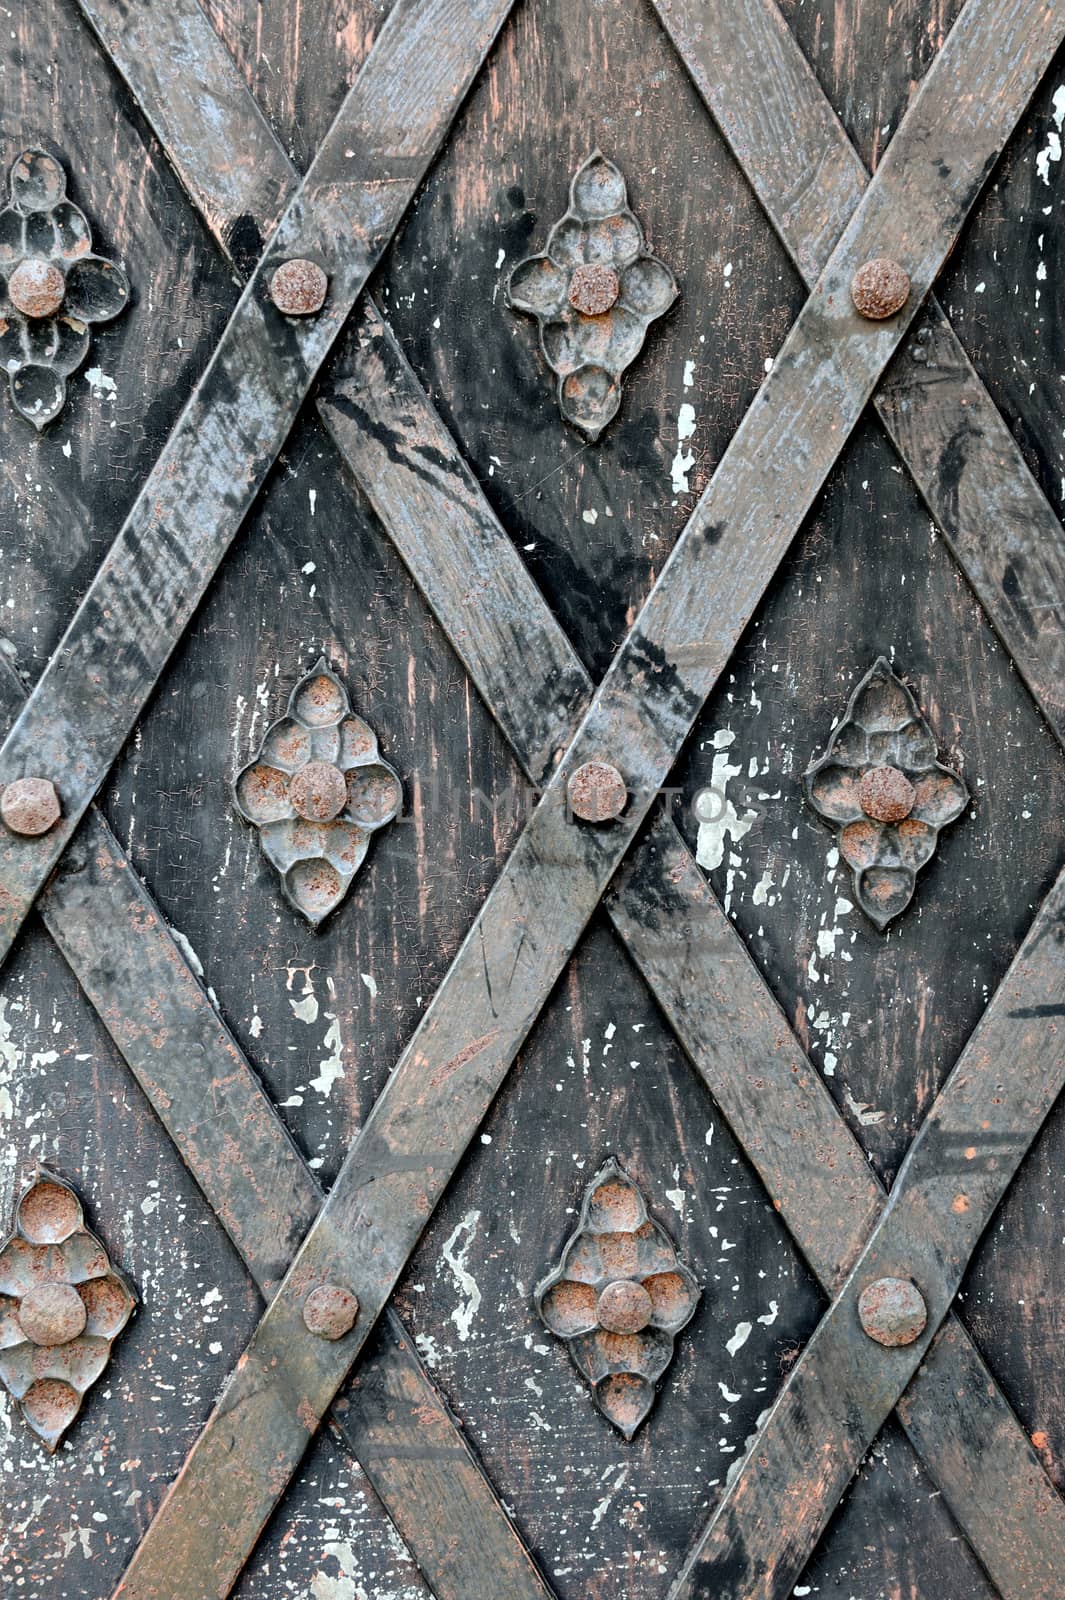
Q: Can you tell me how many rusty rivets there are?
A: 12